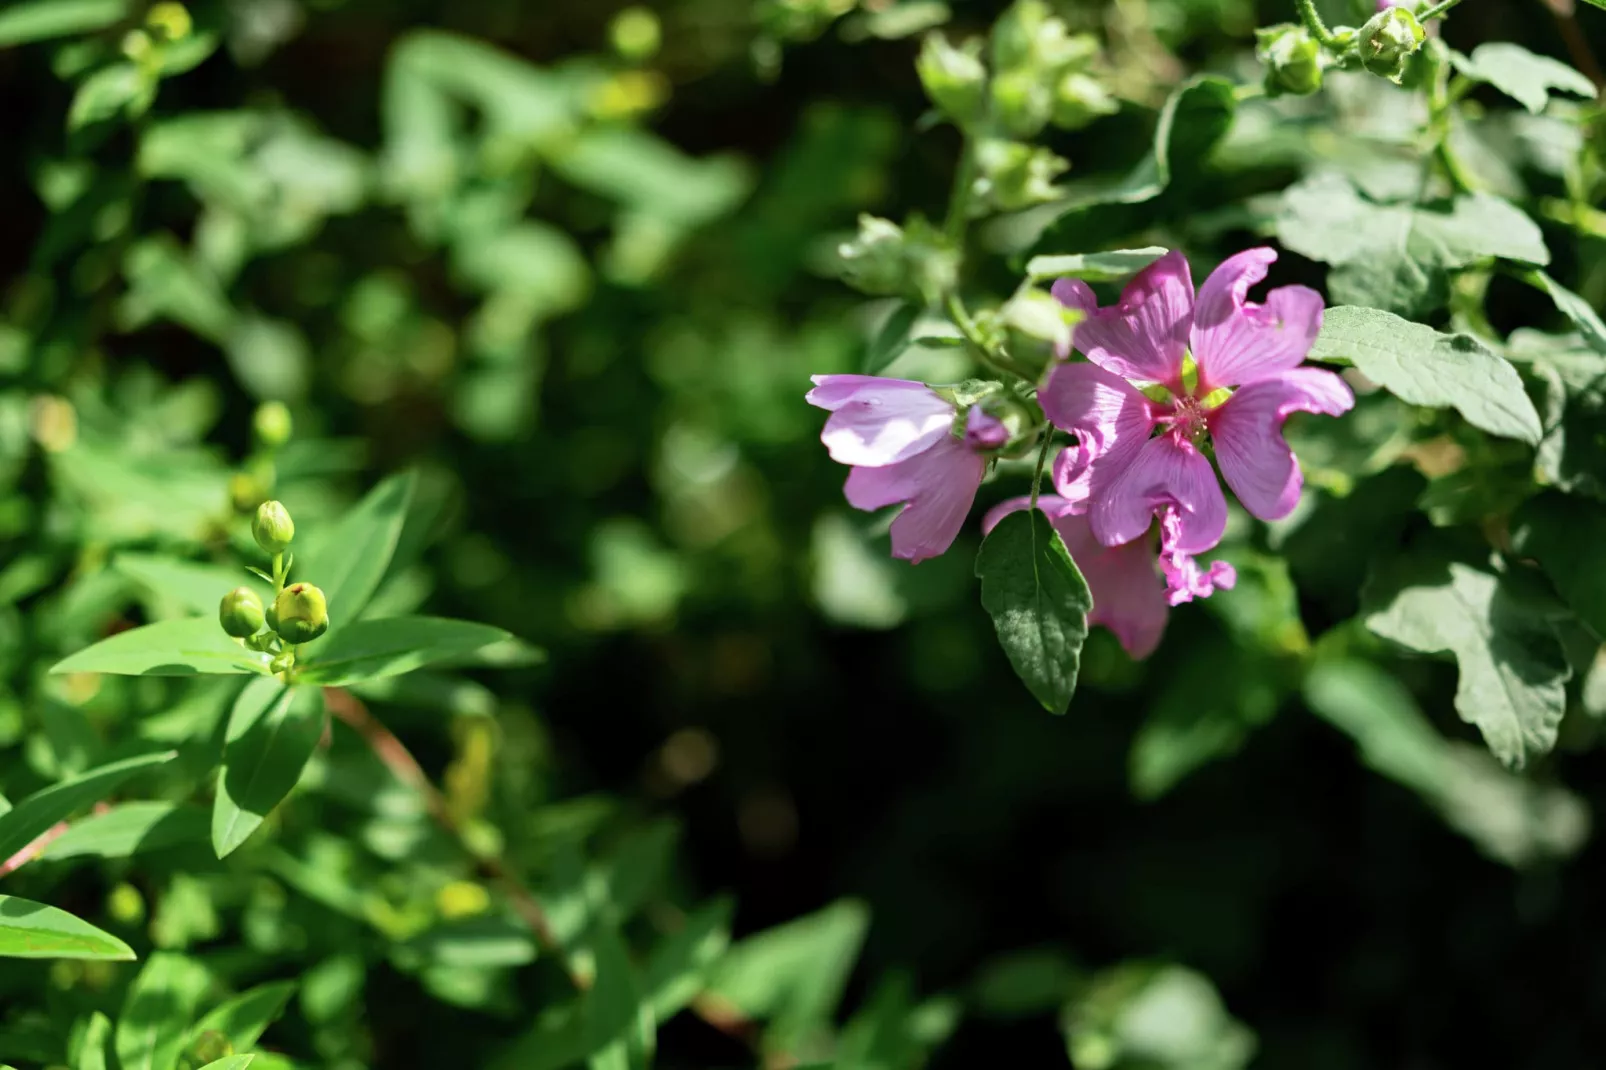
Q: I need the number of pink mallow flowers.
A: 3